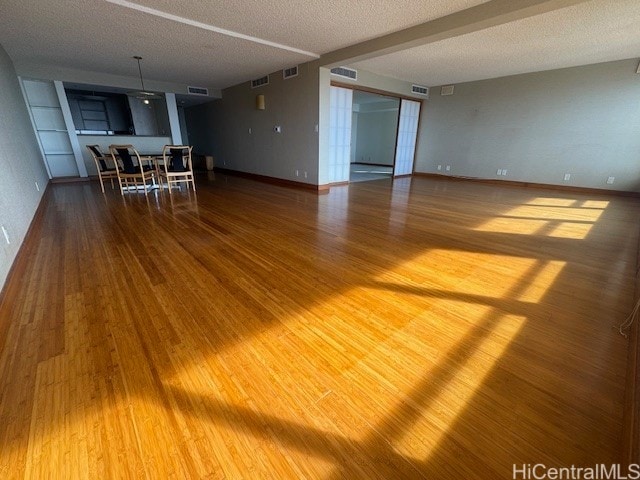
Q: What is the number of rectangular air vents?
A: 5